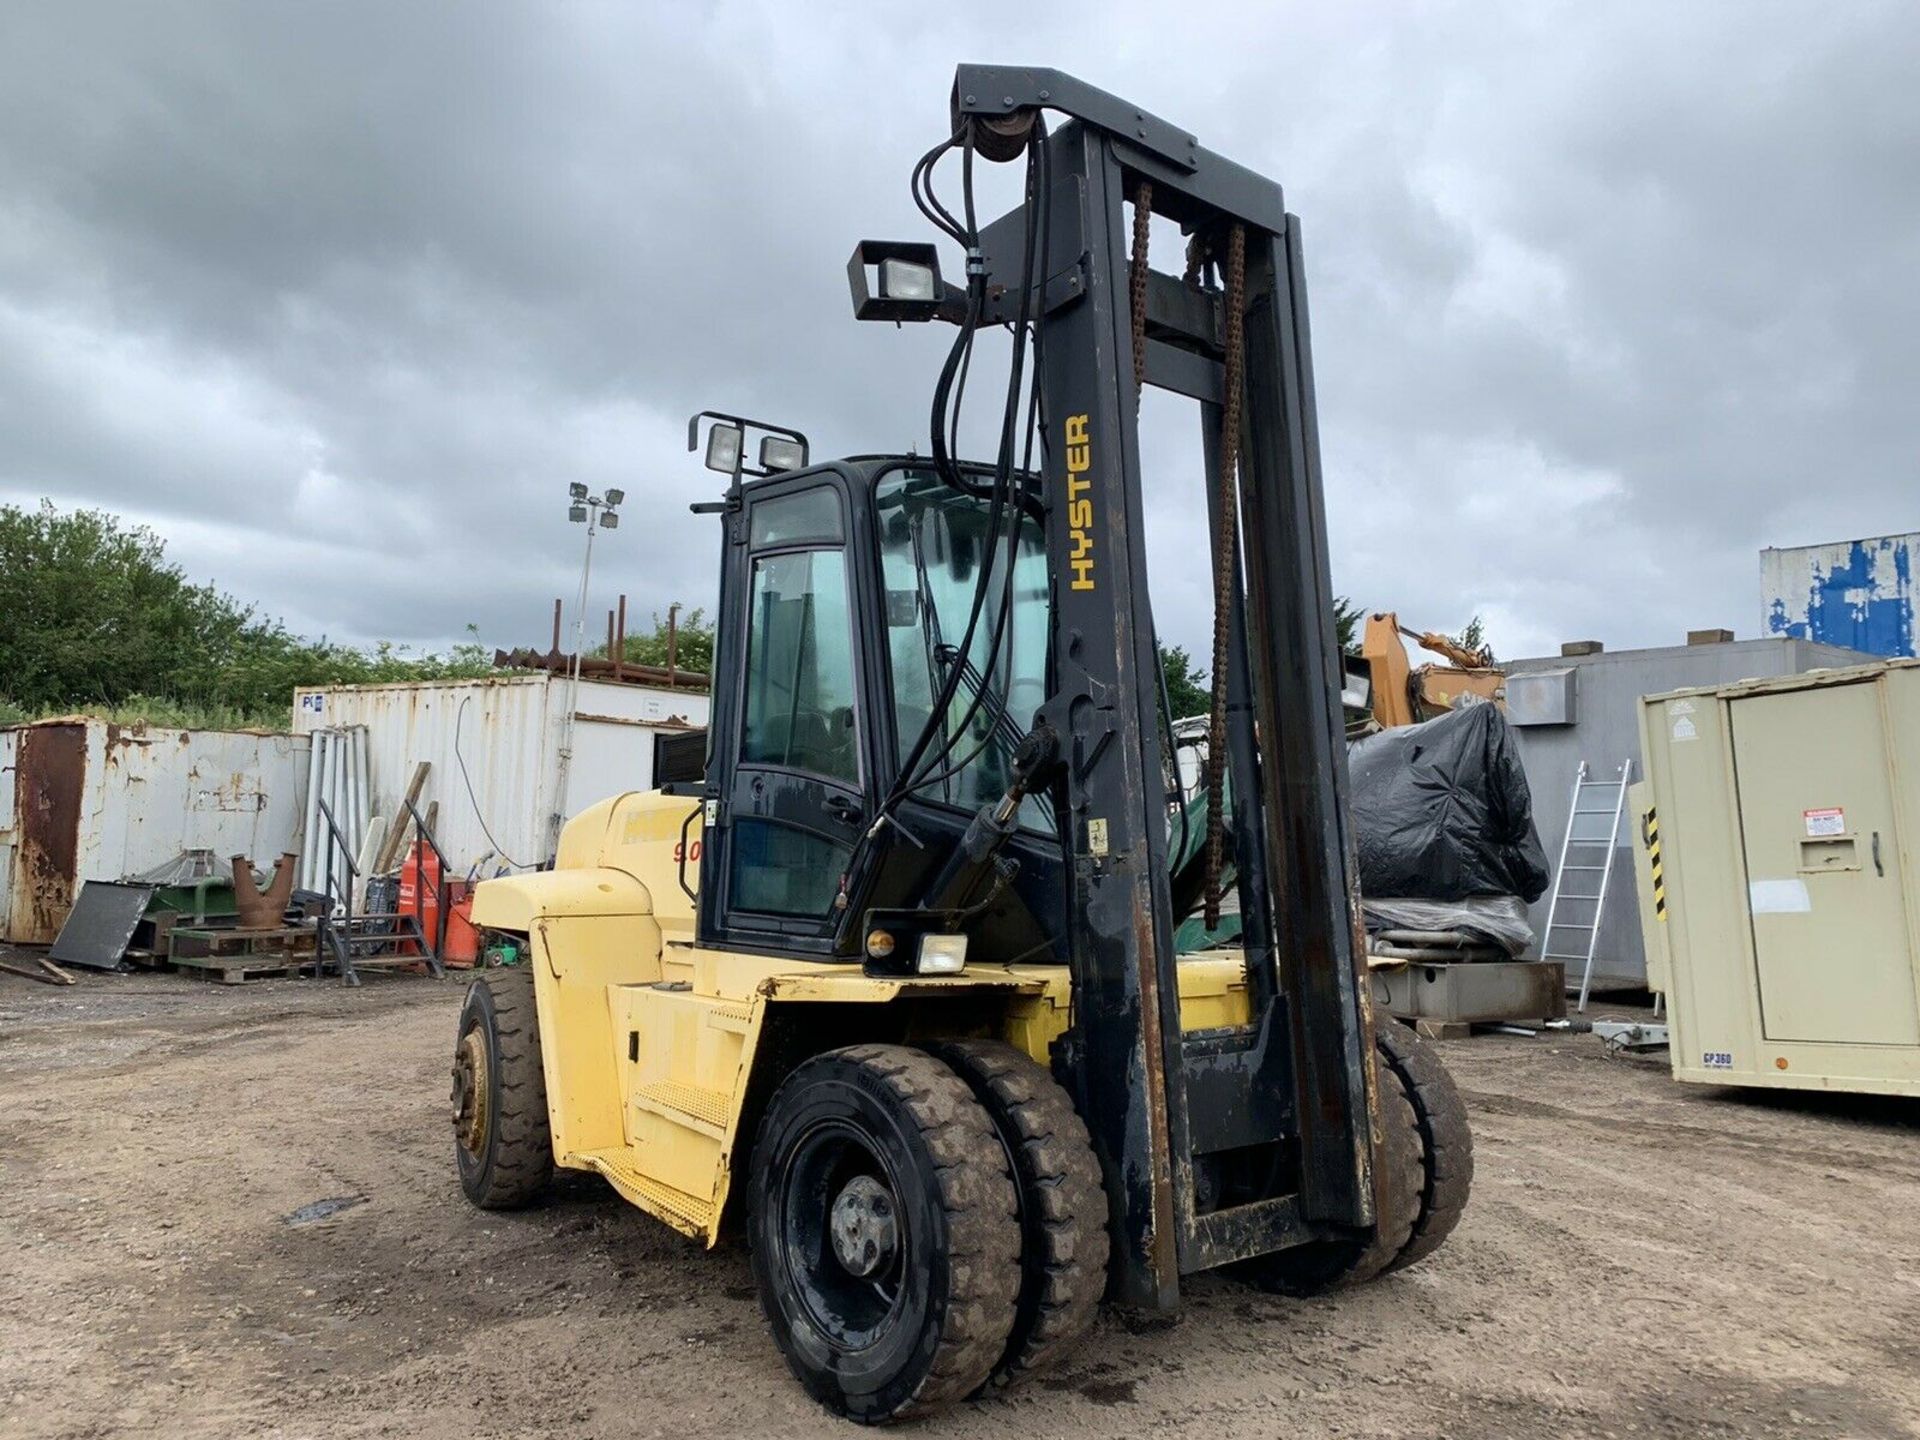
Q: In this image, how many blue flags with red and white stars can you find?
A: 0